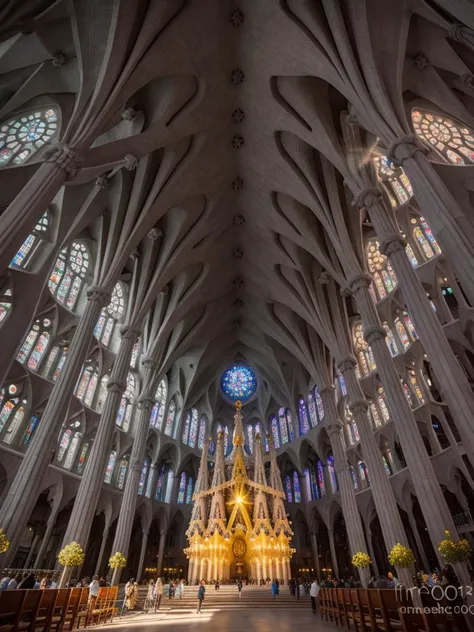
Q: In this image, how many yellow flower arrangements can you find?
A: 6